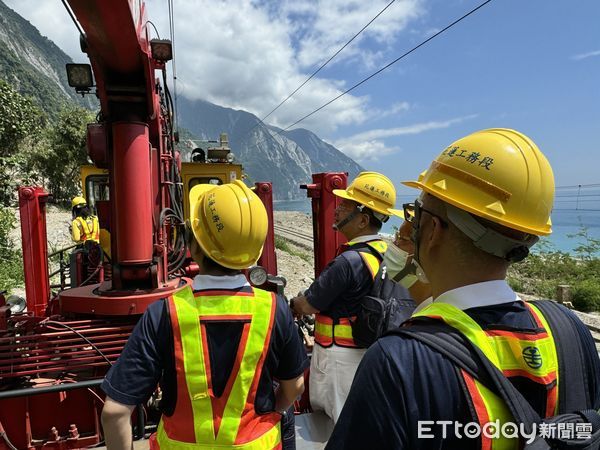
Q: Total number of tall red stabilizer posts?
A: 3